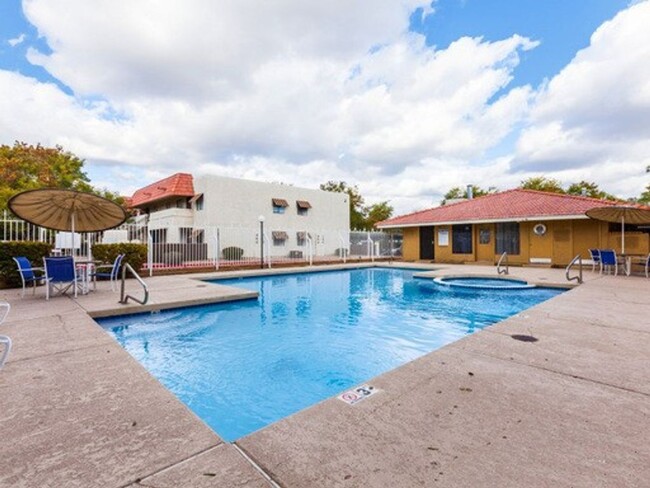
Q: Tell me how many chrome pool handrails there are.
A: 3